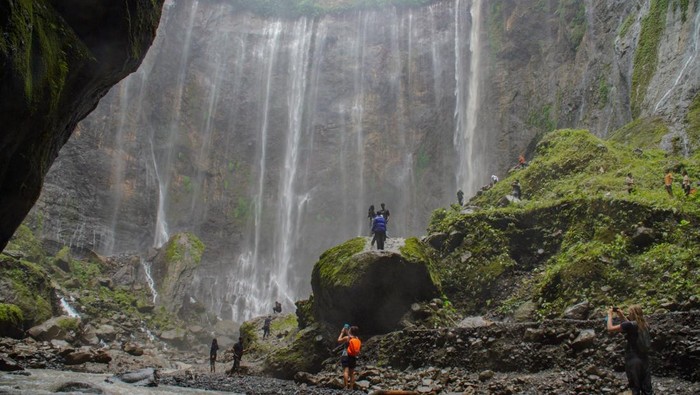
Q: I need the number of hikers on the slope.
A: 7